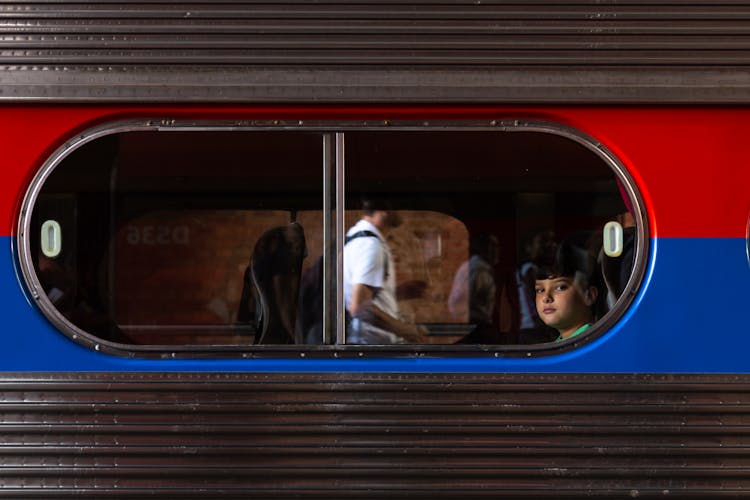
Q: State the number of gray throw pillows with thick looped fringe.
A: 0